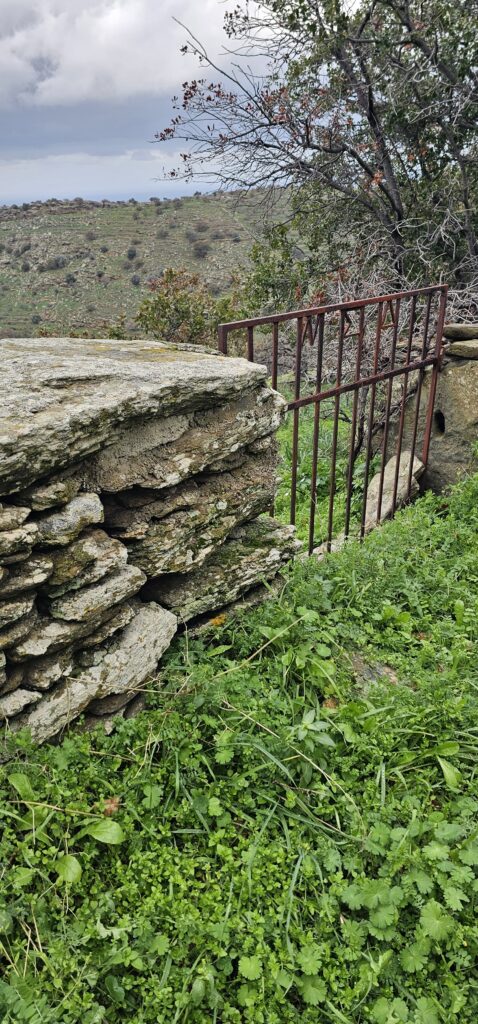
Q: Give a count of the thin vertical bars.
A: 10